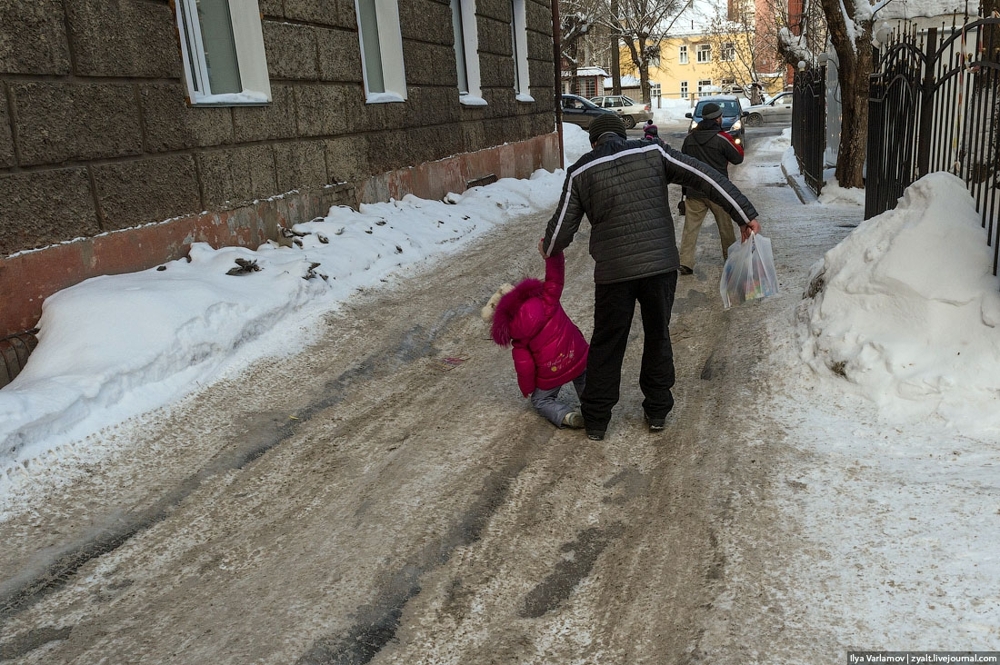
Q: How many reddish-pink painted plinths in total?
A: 1